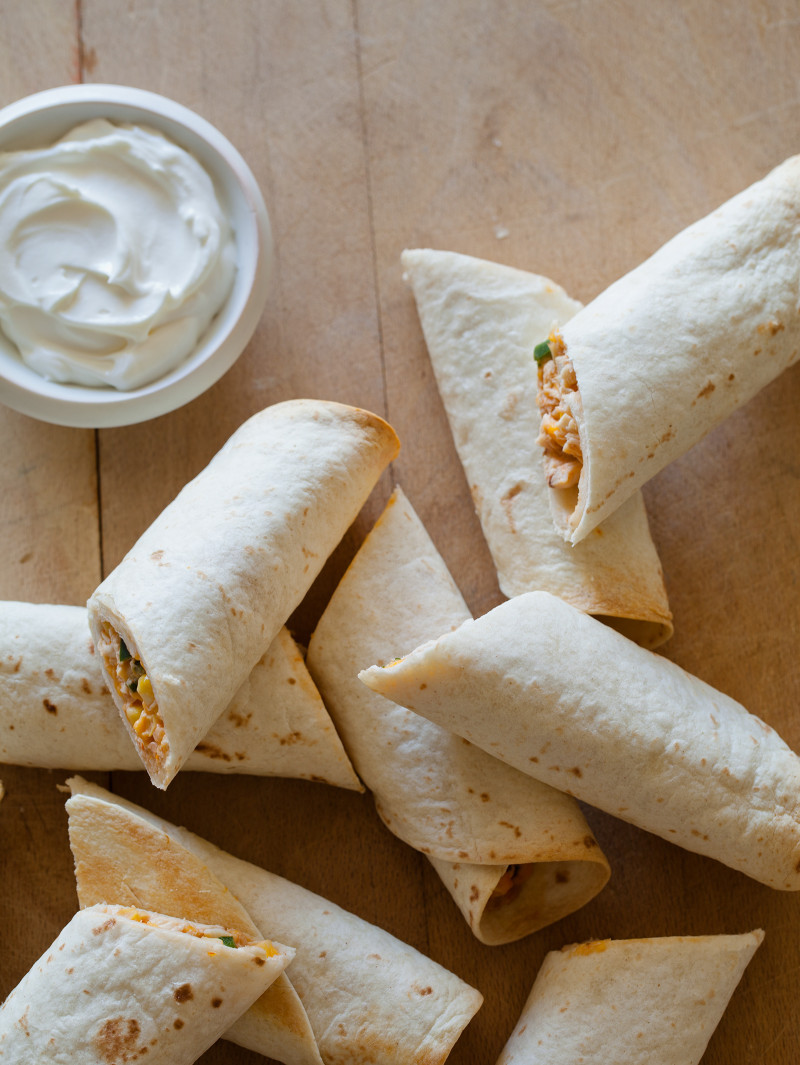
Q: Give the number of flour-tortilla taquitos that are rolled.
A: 9